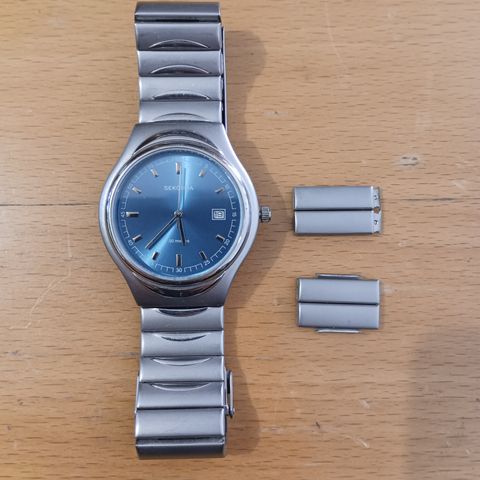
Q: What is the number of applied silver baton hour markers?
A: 11